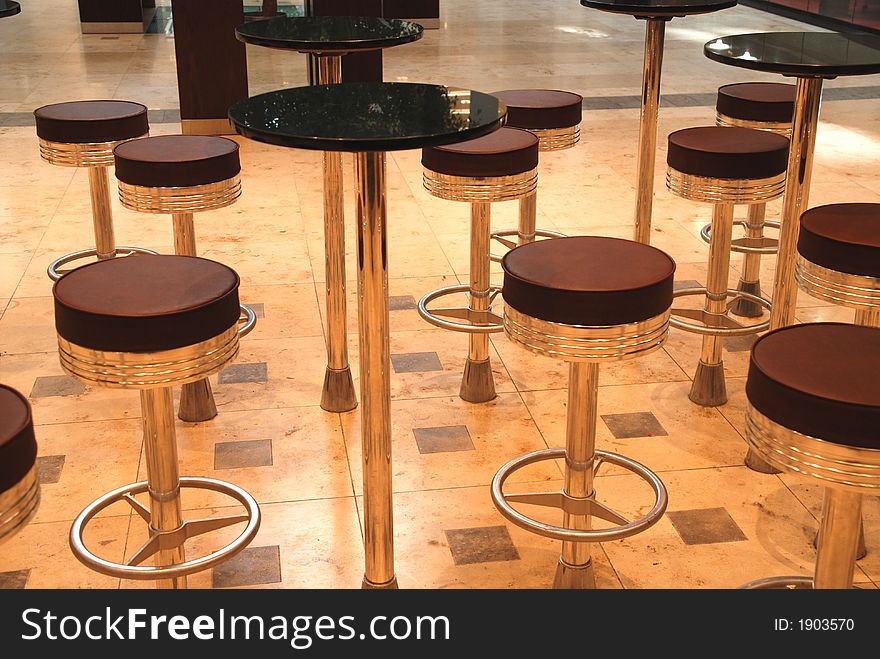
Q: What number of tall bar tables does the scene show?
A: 4